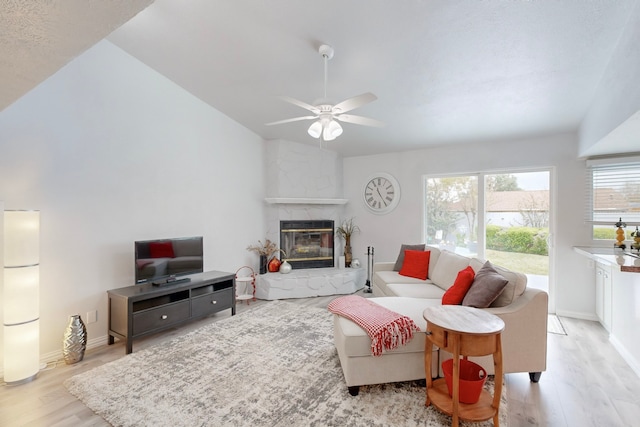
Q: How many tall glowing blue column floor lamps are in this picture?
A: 0